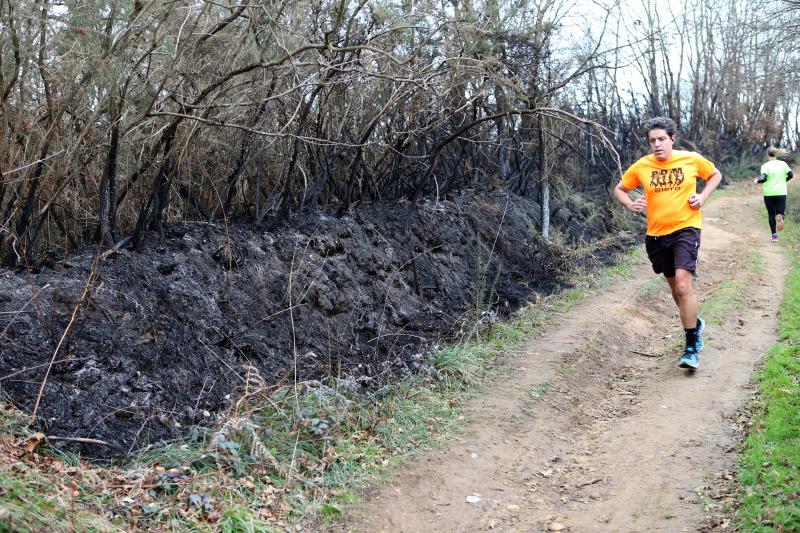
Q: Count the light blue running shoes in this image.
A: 2